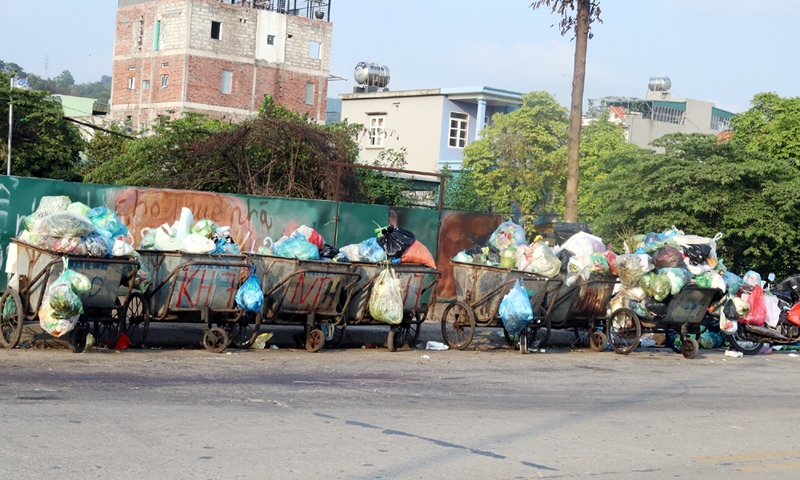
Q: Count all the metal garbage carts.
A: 7